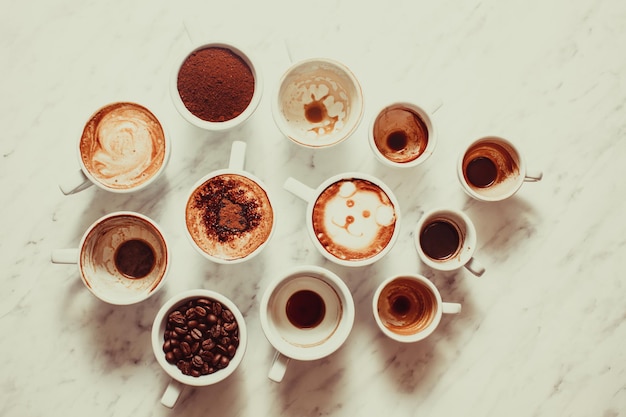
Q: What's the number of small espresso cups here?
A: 4